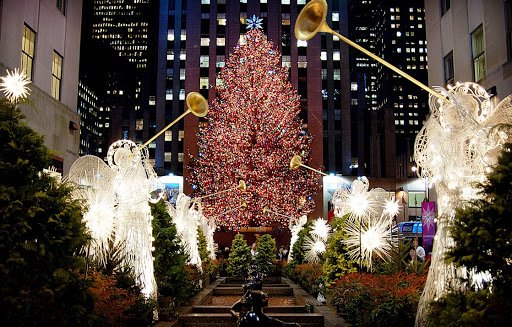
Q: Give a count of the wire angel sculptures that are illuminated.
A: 6